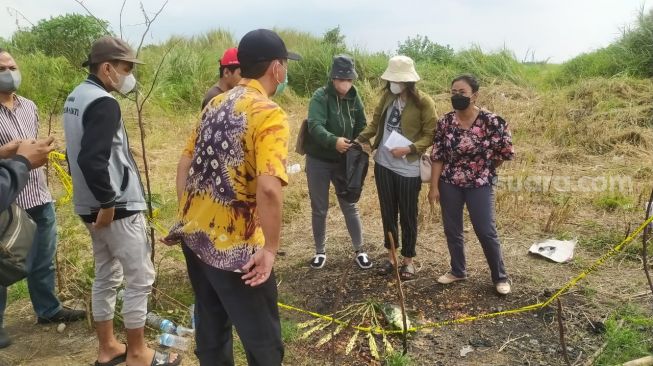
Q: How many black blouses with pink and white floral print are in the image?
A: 1